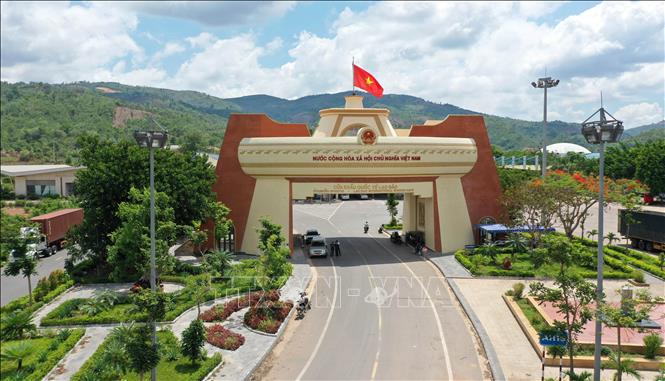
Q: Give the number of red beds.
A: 3